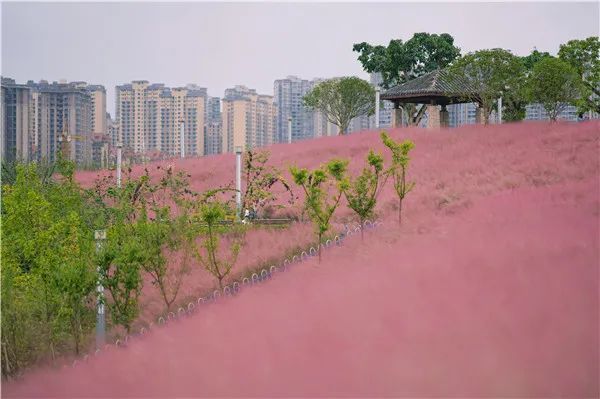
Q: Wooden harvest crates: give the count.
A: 0